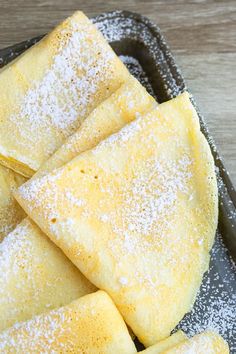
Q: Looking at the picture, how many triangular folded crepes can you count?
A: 1